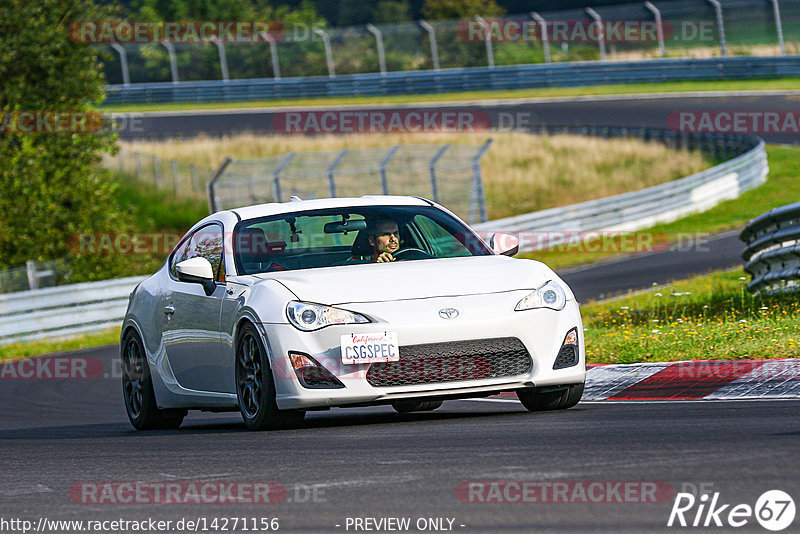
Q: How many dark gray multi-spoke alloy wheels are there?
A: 2